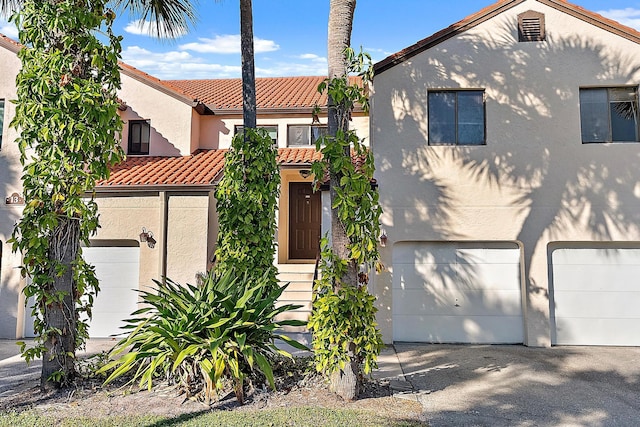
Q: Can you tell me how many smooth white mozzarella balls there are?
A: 0